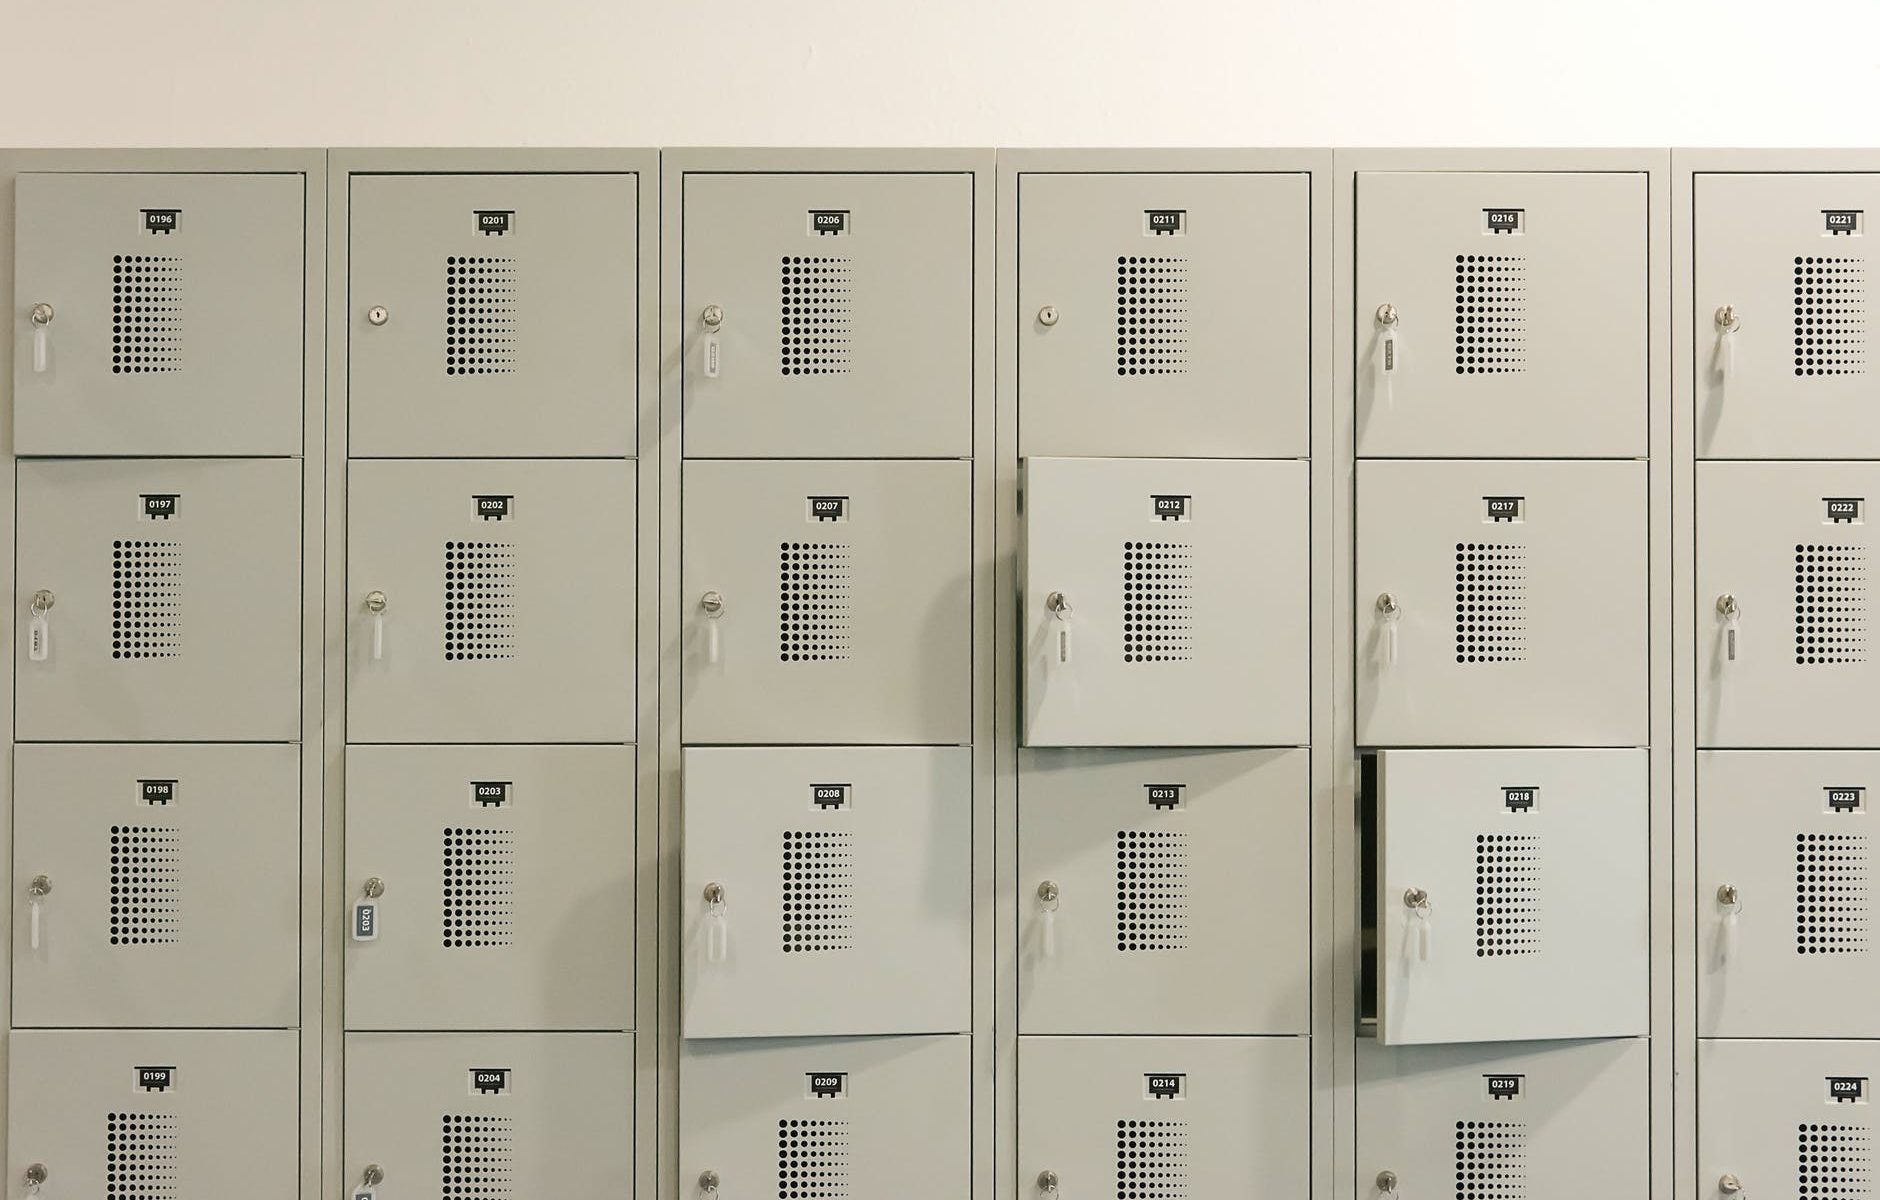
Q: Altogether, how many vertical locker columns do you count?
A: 6